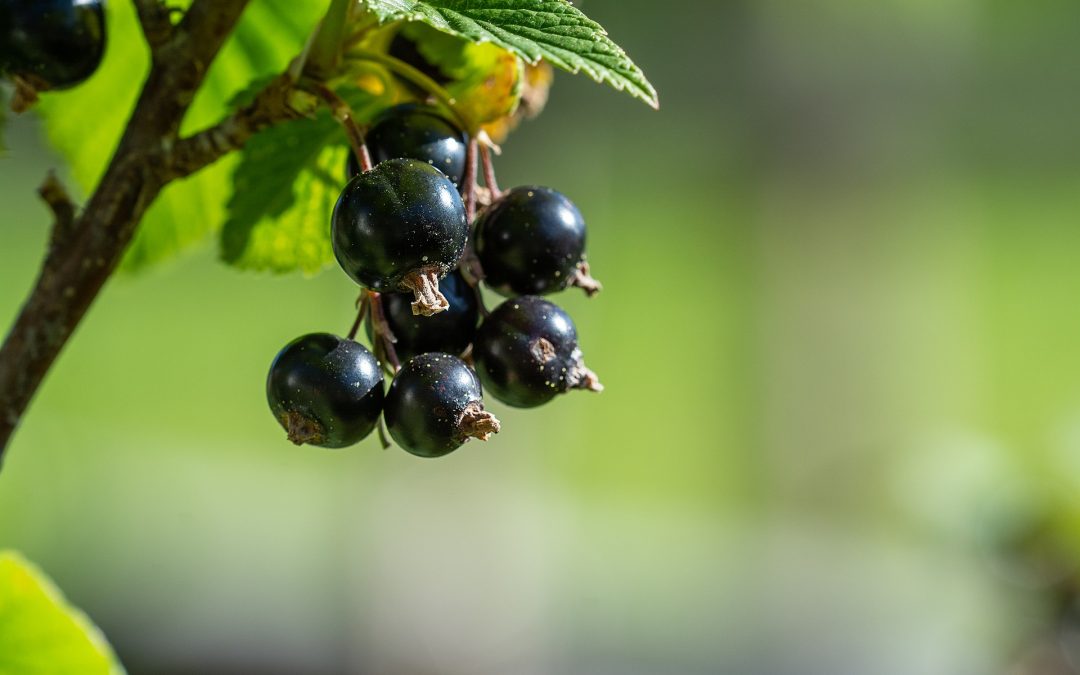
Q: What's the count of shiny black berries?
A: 8